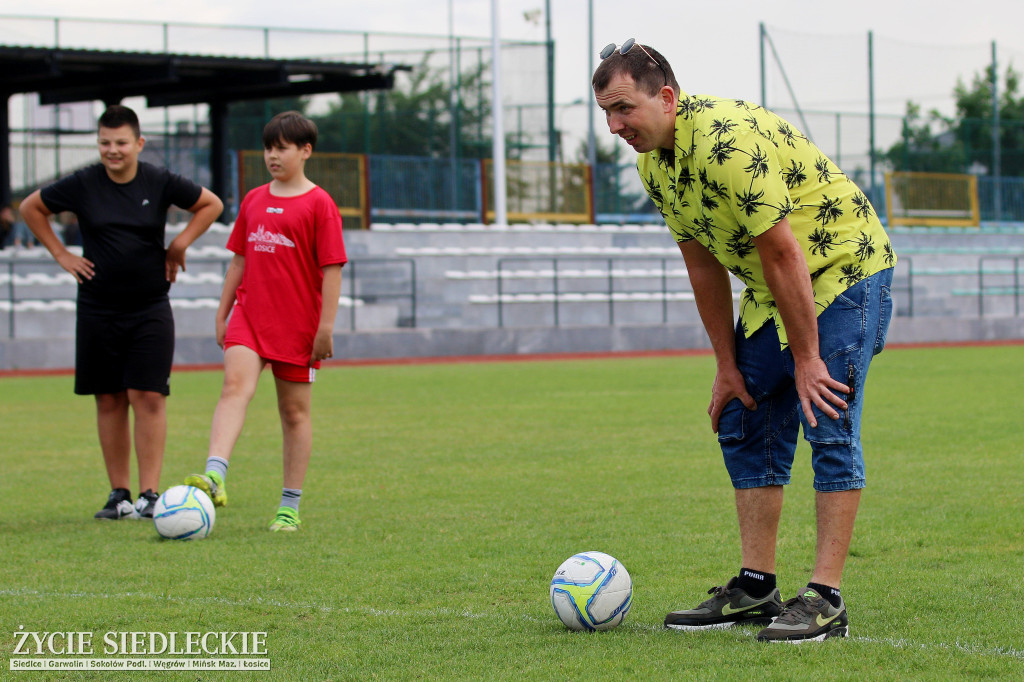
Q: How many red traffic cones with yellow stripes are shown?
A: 0